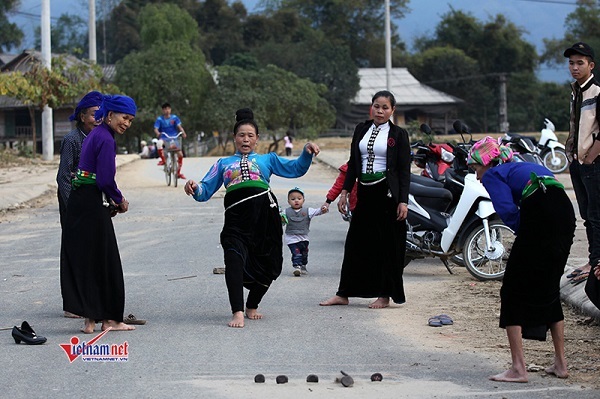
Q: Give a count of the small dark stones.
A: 5